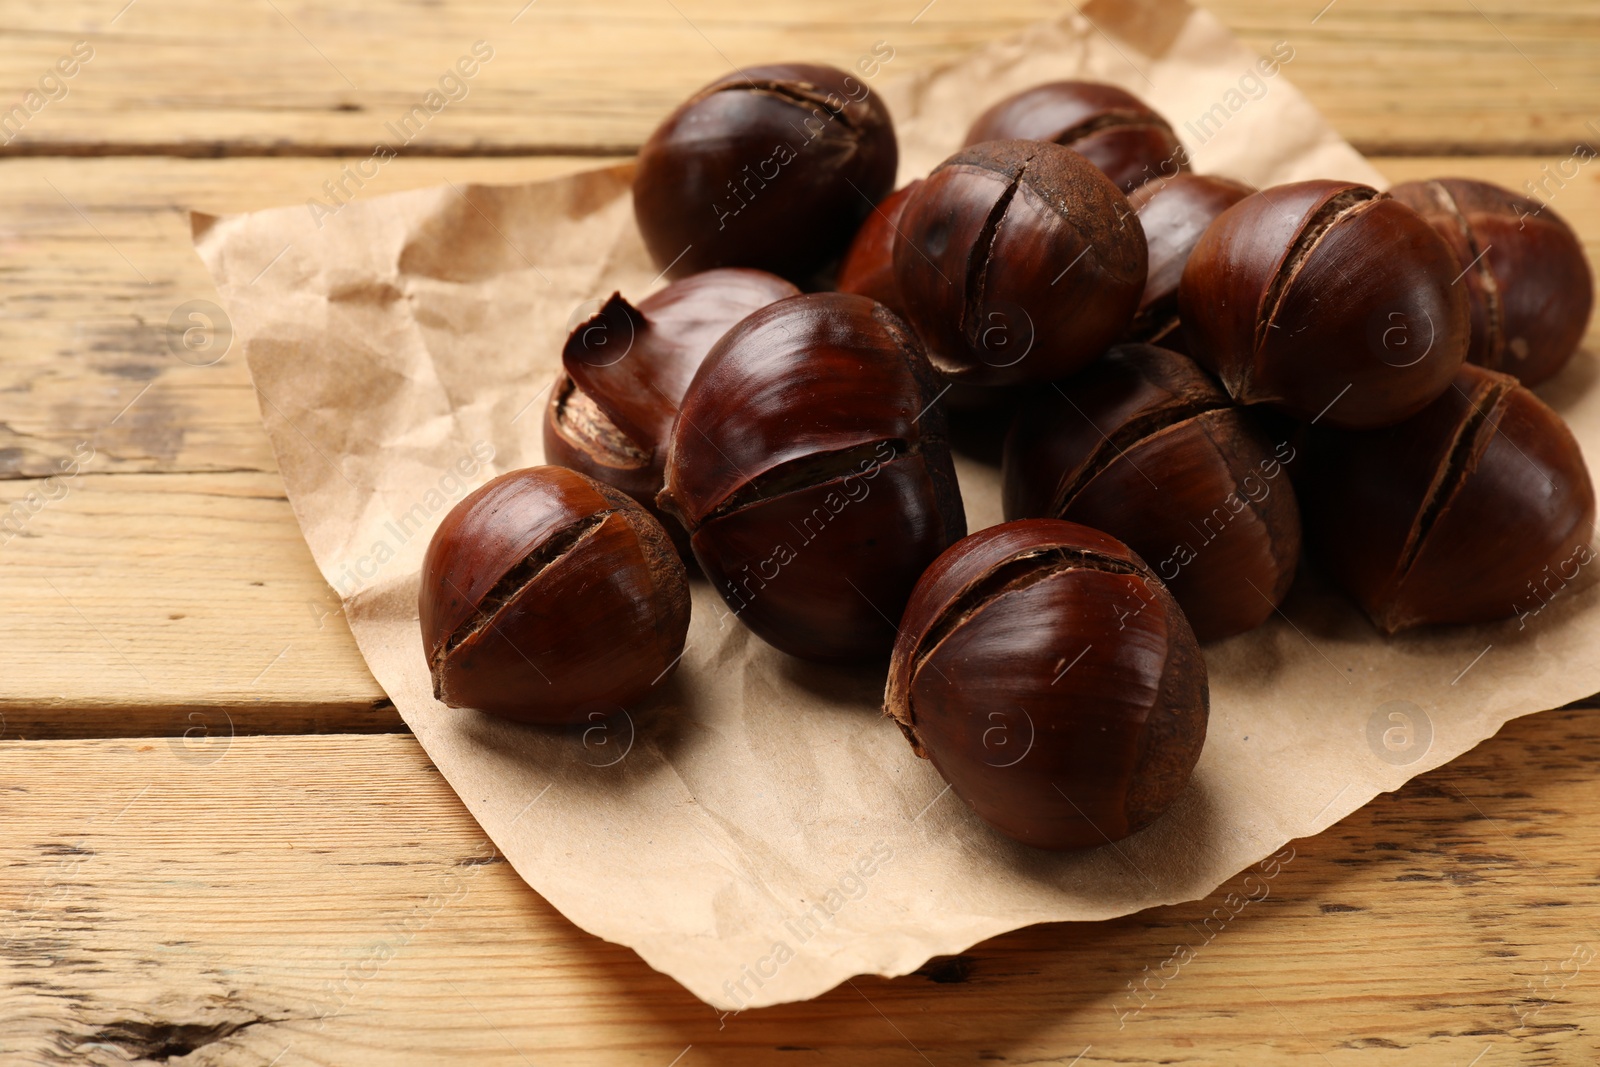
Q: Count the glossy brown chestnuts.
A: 13